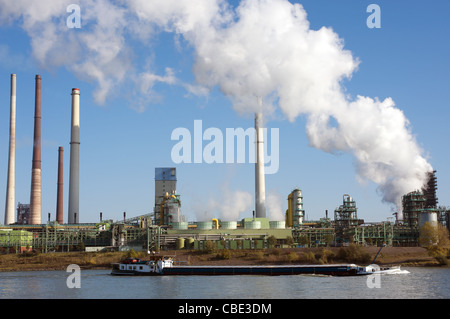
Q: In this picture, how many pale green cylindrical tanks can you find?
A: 5